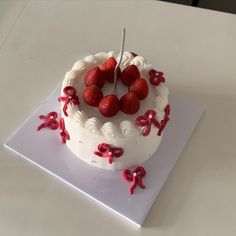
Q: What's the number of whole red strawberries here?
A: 7